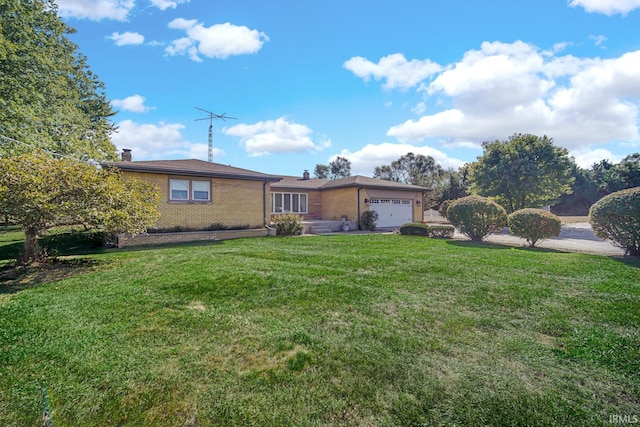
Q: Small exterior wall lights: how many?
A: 2